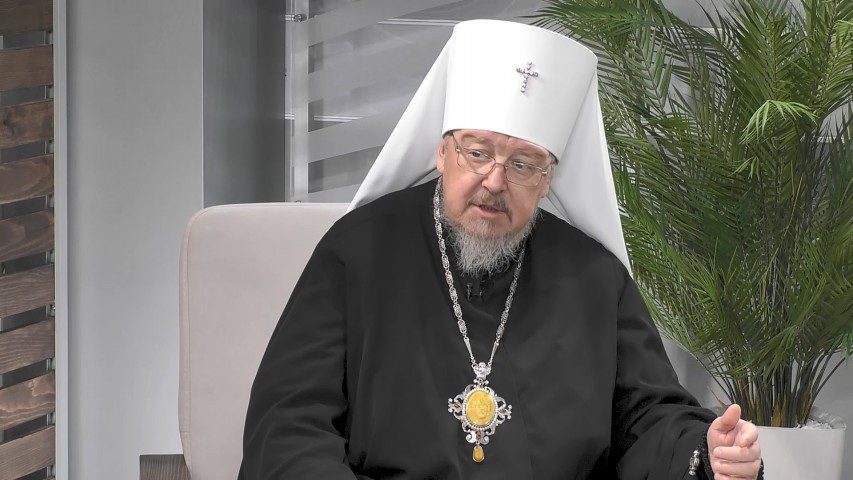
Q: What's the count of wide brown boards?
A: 9